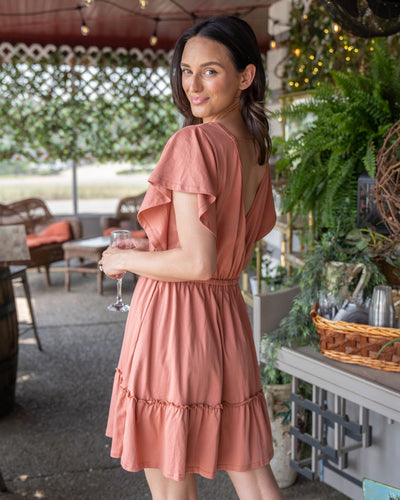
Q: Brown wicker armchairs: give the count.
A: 2